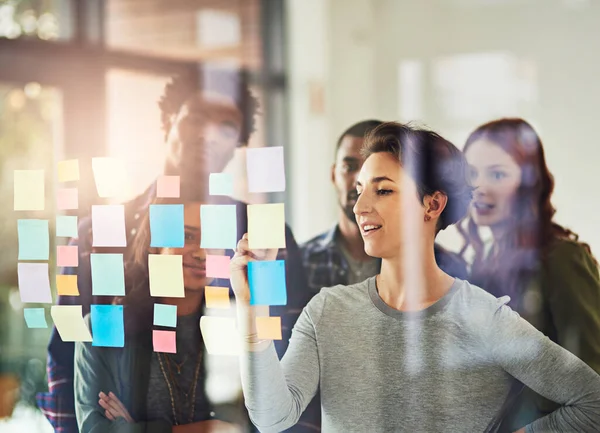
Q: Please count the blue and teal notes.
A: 10